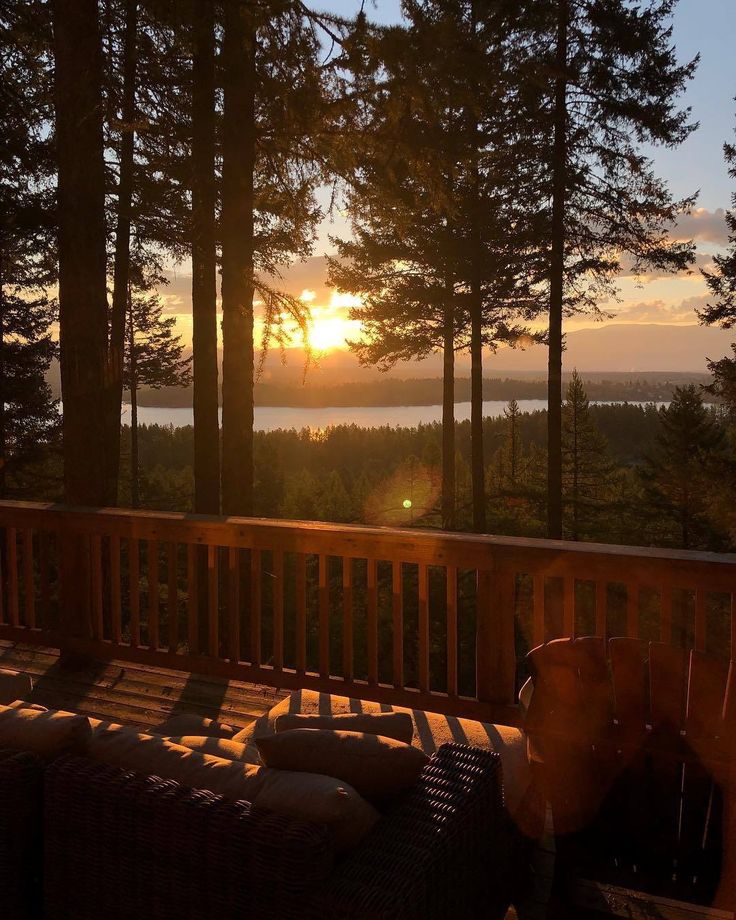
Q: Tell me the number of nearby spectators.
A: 0